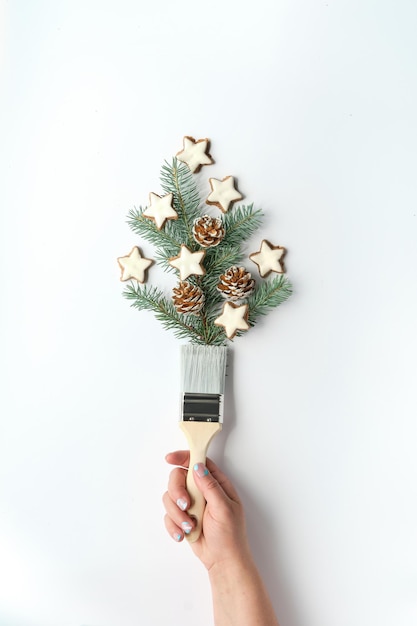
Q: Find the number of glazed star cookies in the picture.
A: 7